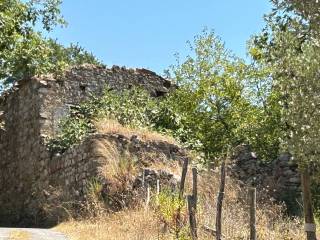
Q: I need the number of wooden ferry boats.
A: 0